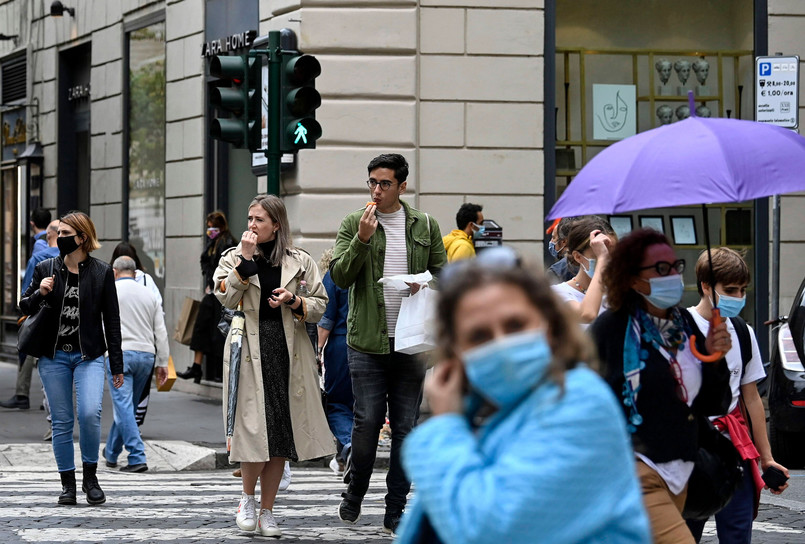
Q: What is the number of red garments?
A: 1